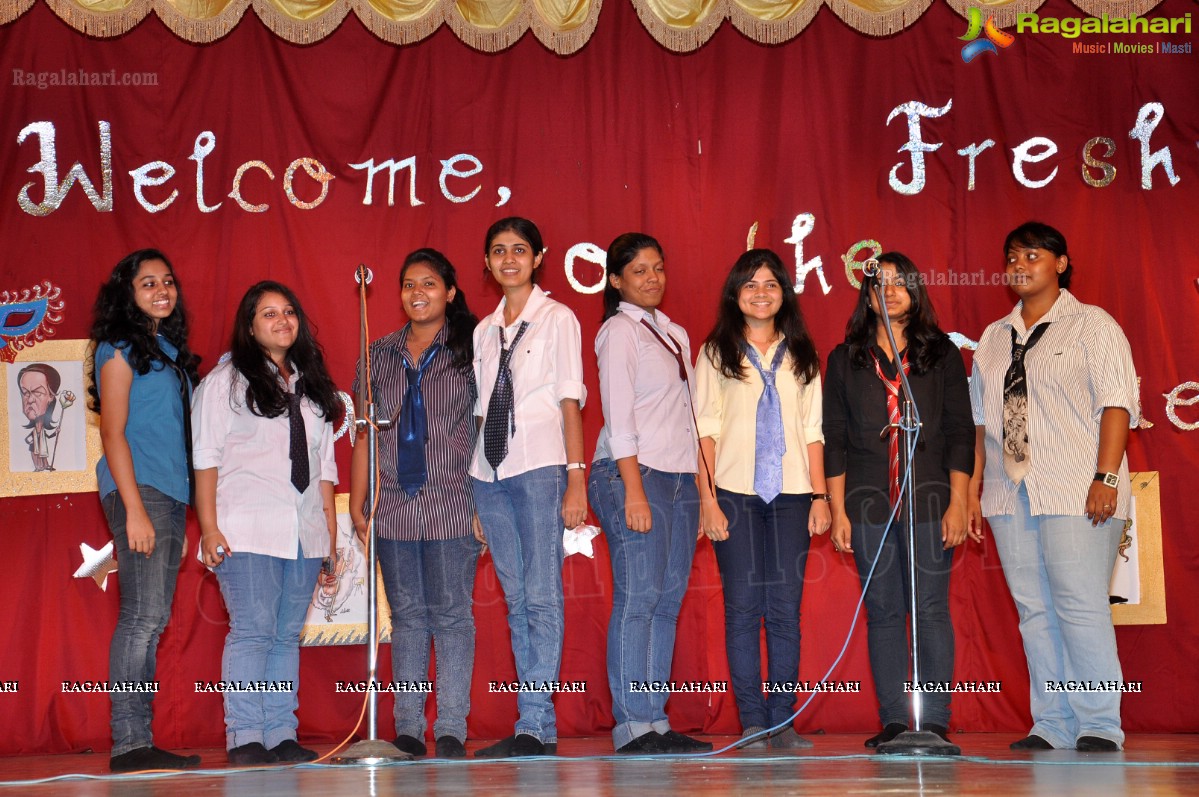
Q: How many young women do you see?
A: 8